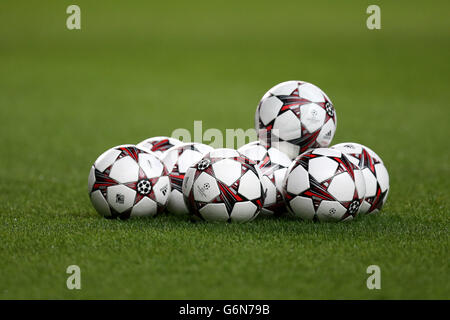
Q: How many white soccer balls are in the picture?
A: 8